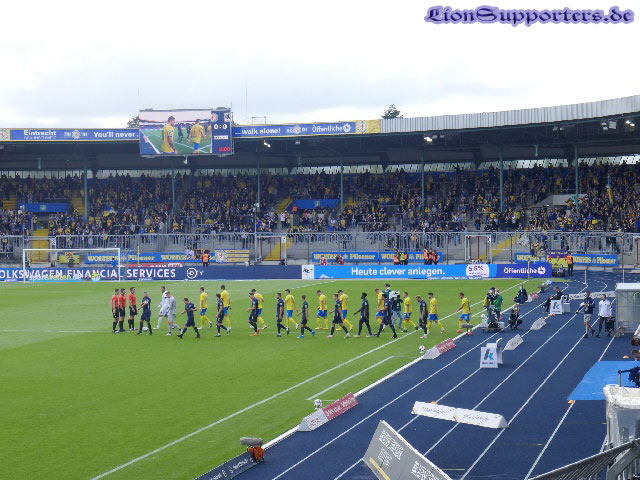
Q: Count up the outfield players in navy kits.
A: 10